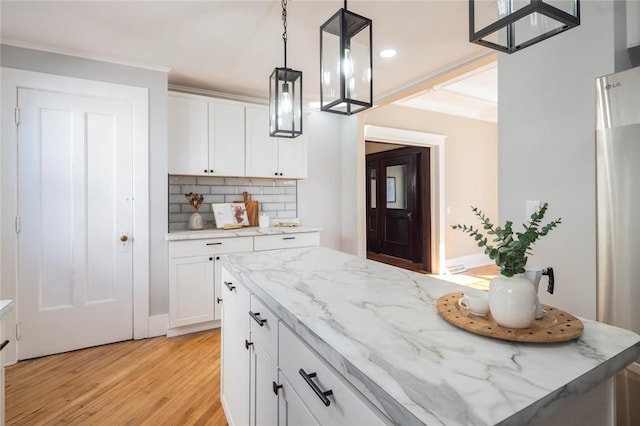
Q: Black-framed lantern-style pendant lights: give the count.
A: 3